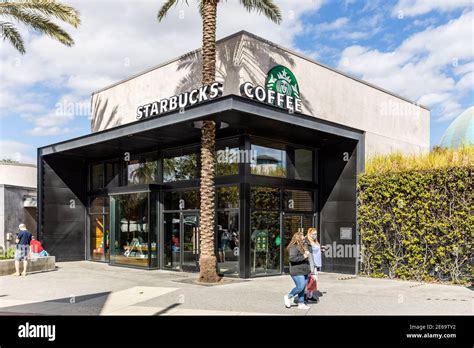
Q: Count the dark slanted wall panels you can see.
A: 2